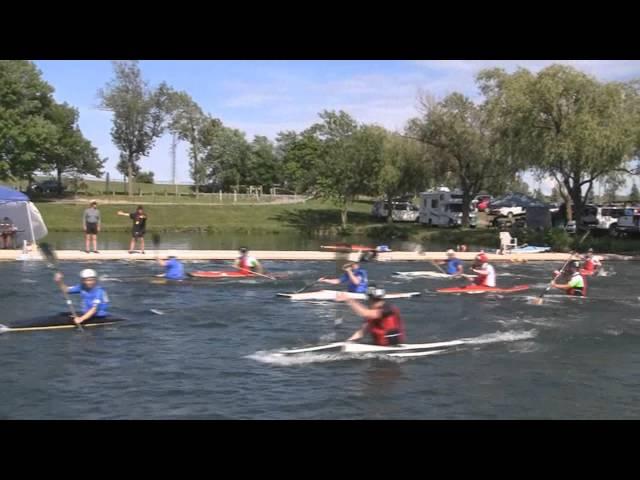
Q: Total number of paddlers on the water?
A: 9